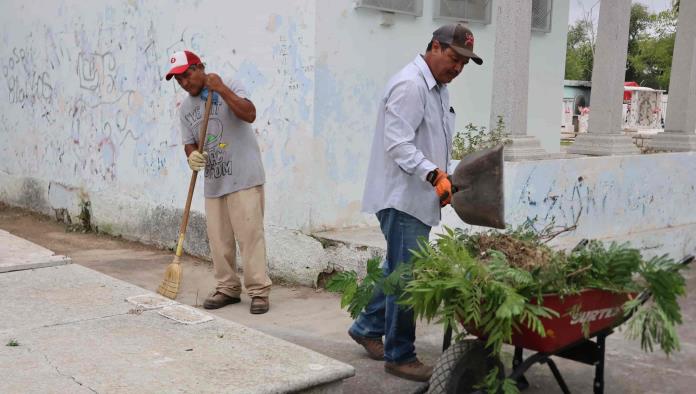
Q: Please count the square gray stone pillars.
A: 3